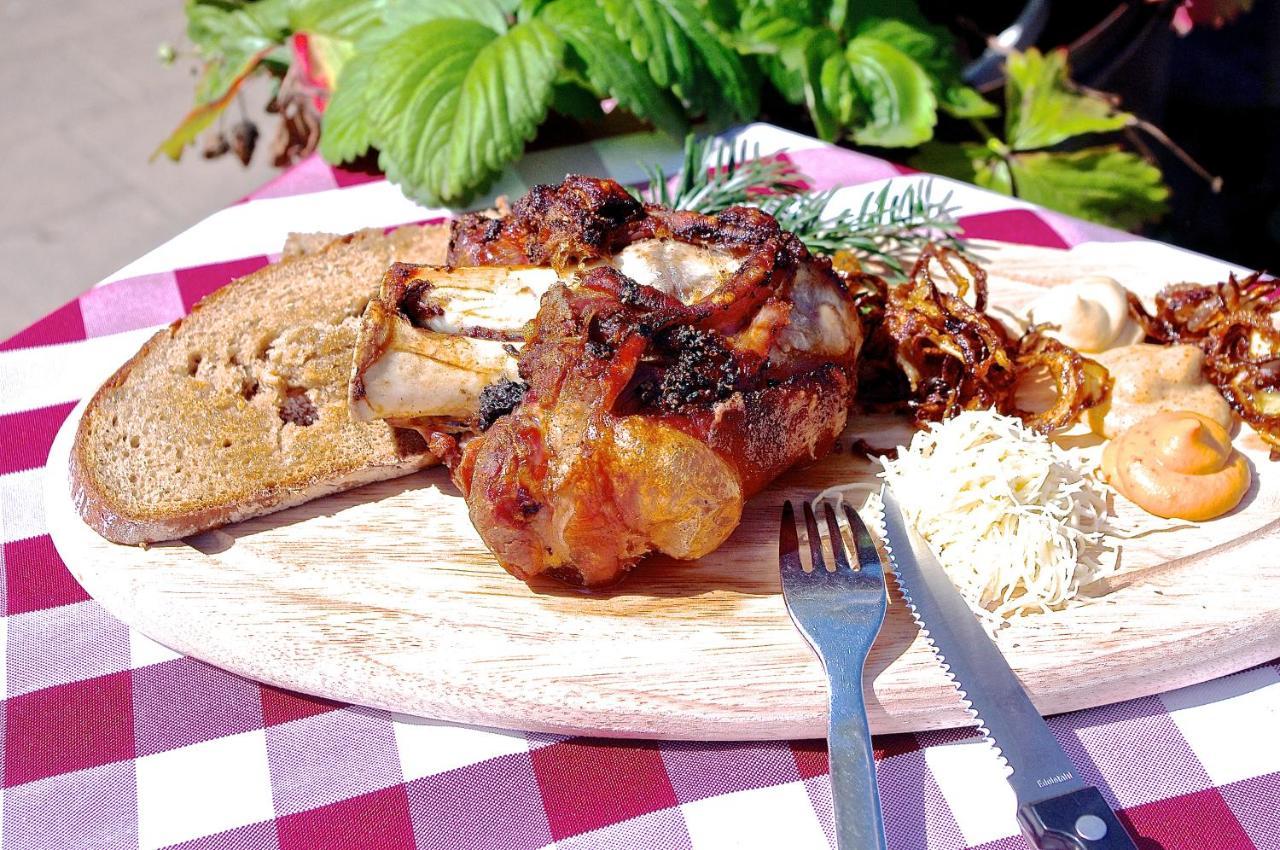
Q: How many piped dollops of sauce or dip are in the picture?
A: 3